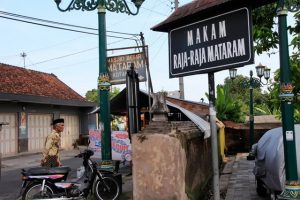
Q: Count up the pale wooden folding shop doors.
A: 3